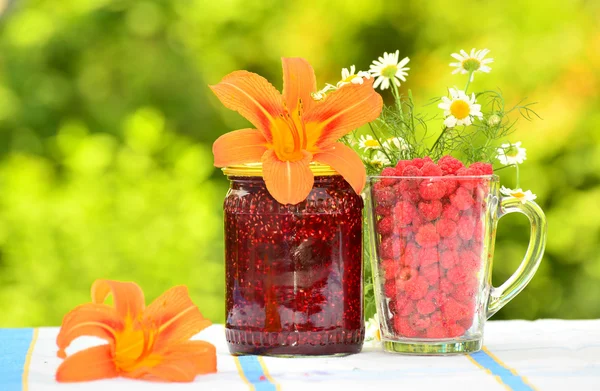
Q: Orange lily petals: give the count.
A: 12